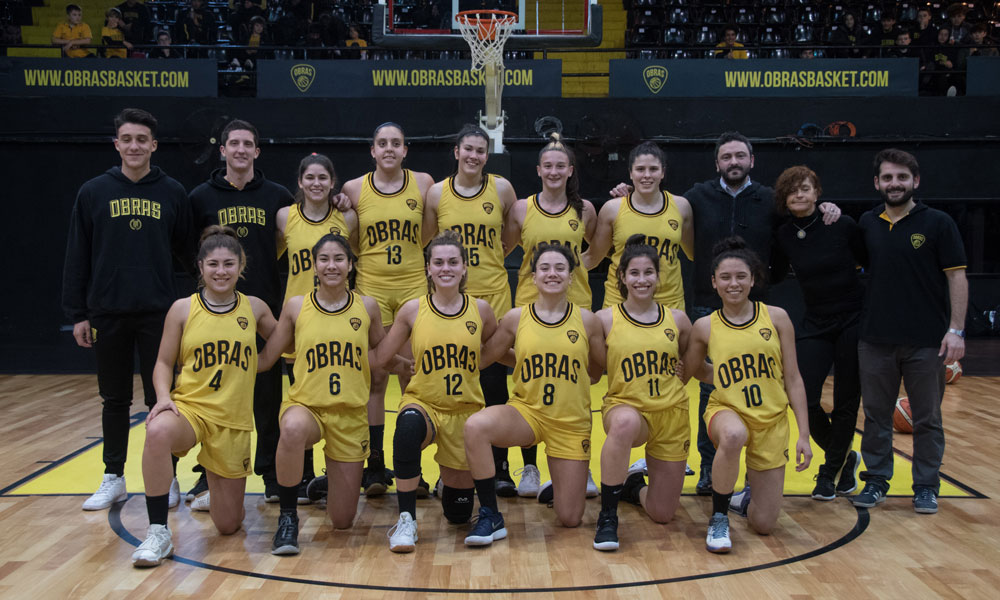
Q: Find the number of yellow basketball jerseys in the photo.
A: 11